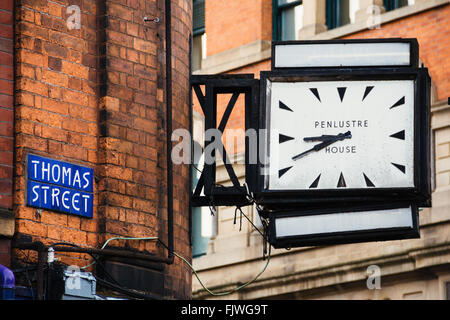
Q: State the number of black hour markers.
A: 12